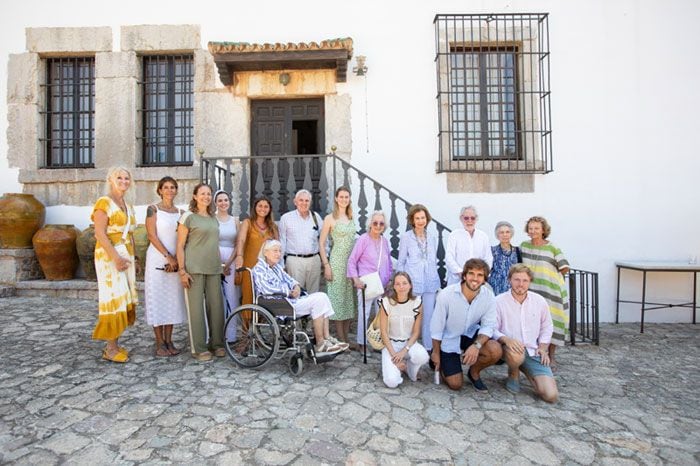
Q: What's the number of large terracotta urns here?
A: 4